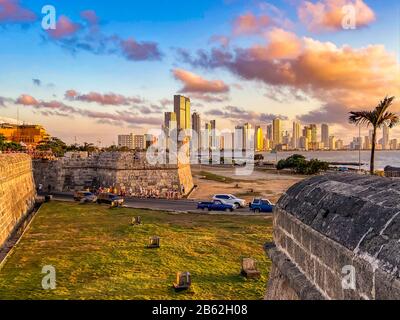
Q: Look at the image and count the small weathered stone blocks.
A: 4